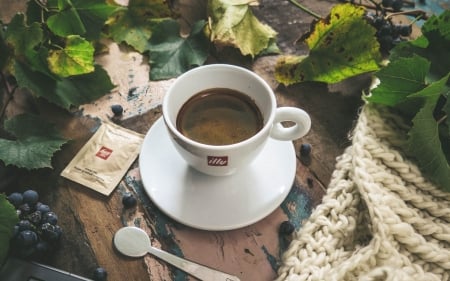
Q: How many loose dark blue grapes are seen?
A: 5